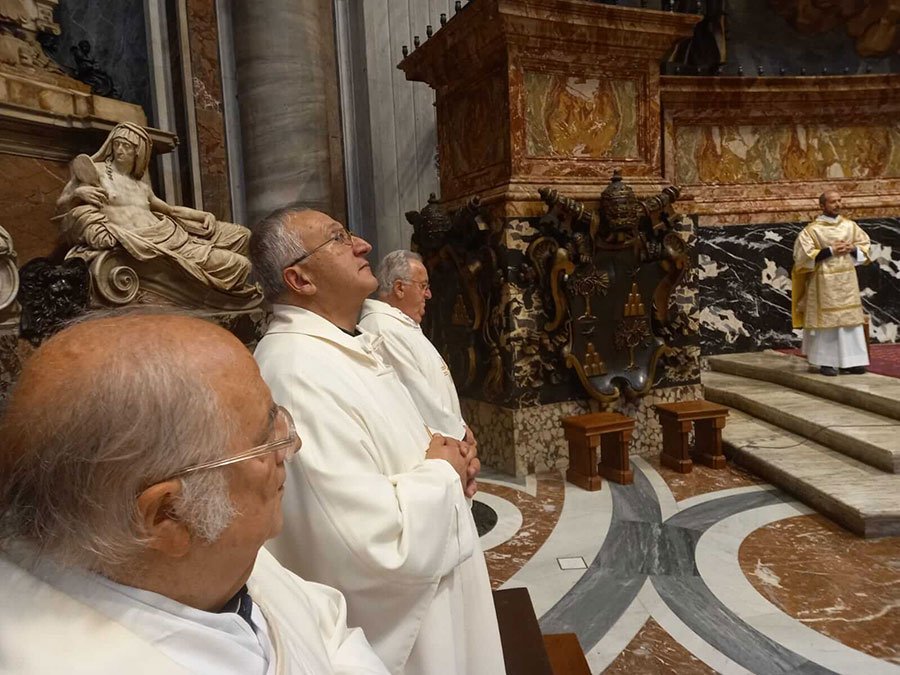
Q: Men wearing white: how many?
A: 3